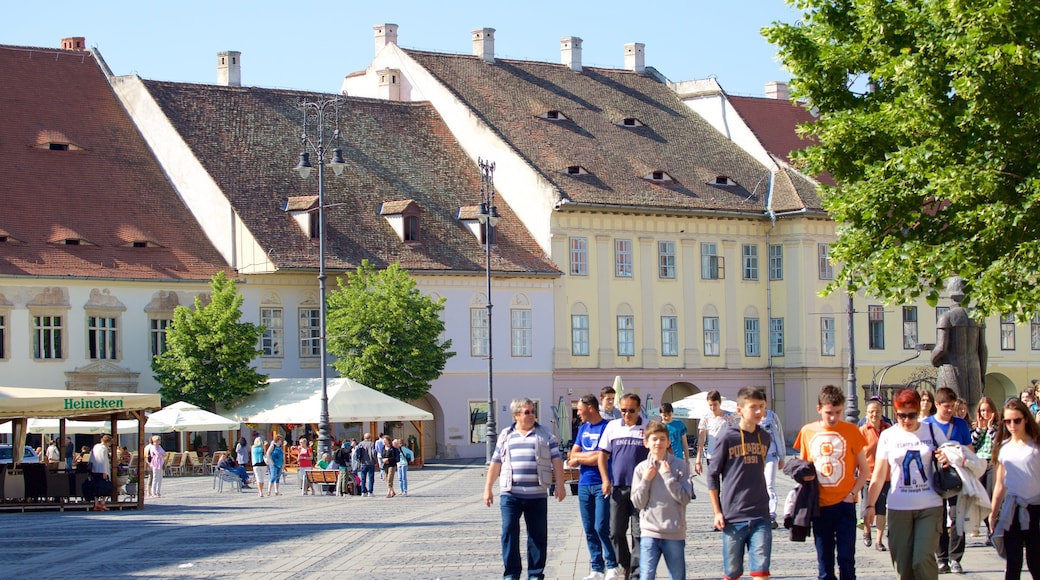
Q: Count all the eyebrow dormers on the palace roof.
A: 5